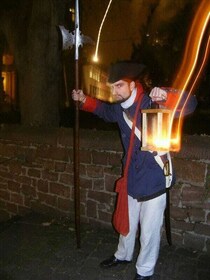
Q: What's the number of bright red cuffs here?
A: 2